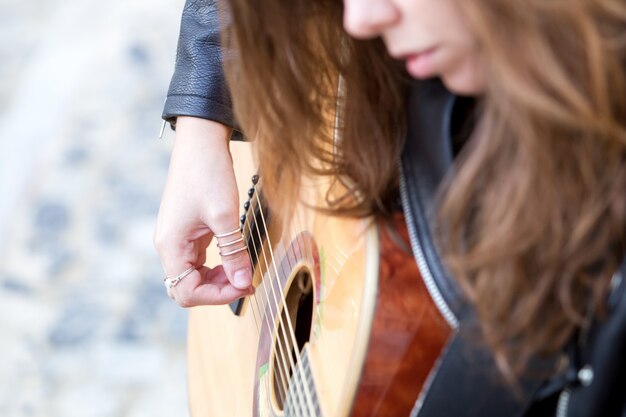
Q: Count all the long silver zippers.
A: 1